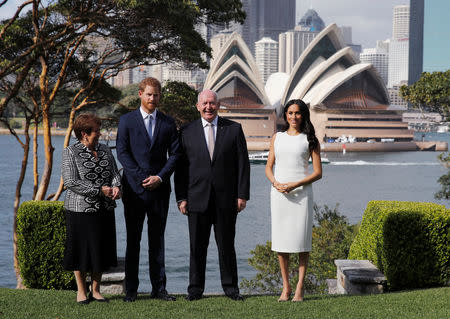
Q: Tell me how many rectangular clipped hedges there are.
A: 2